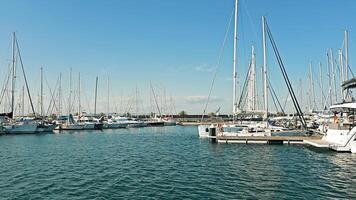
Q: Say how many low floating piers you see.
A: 1